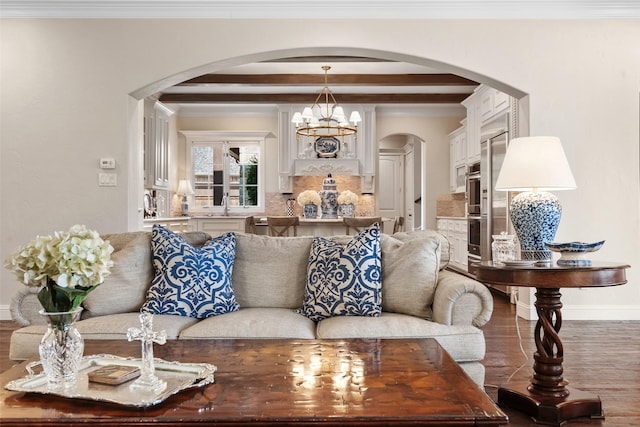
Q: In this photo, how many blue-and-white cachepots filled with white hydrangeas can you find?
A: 2